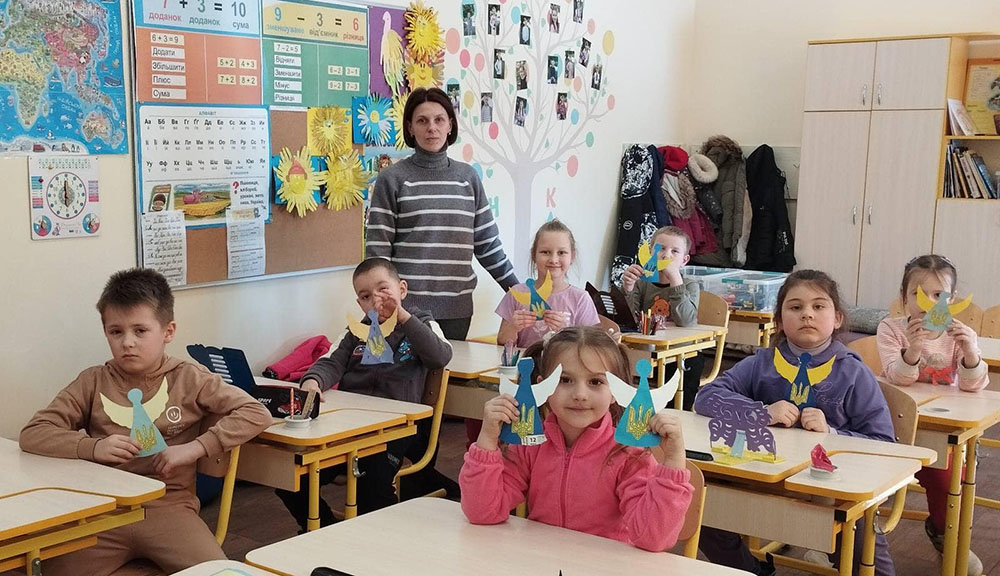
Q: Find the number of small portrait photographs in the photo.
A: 15